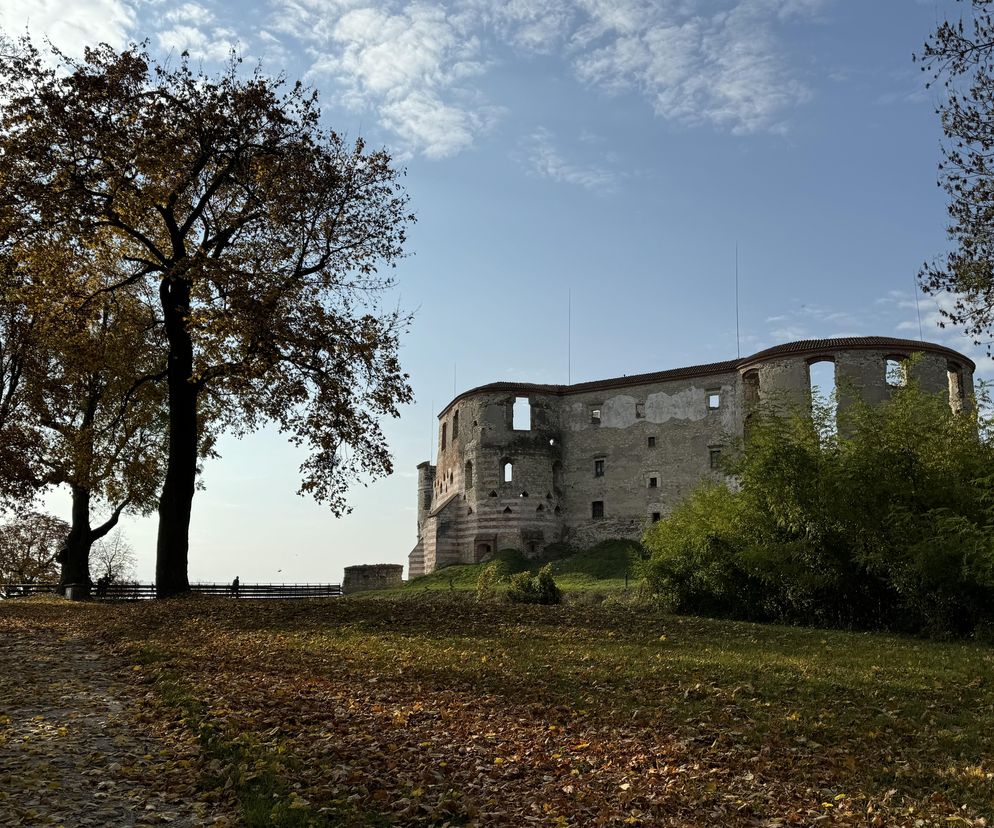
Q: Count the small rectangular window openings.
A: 9